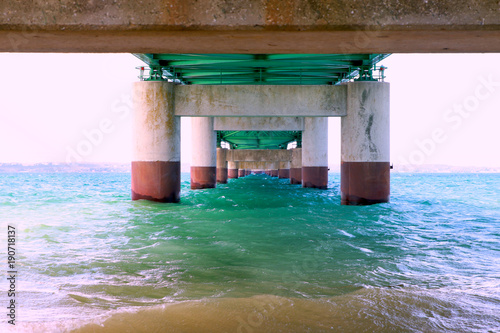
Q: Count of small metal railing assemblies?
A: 2